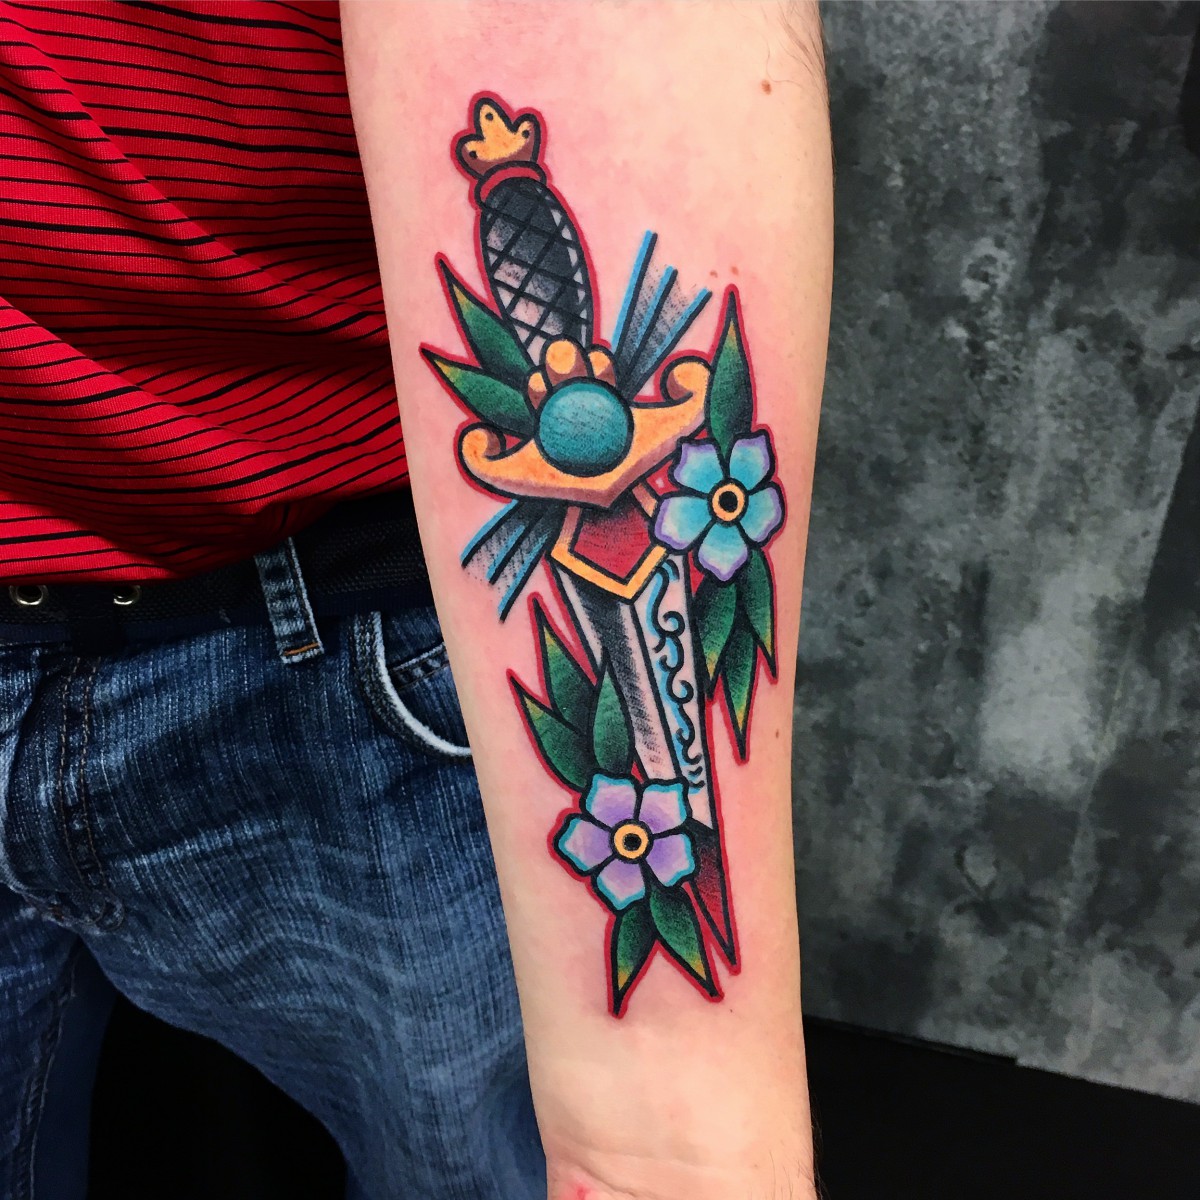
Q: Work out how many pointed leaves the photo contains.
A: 11